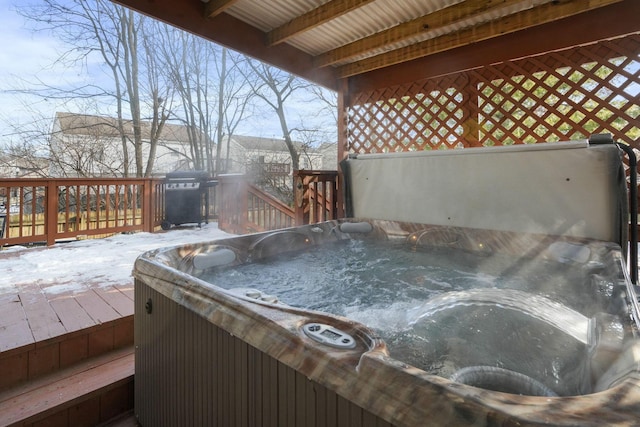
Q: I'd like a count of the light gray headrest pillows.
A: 3